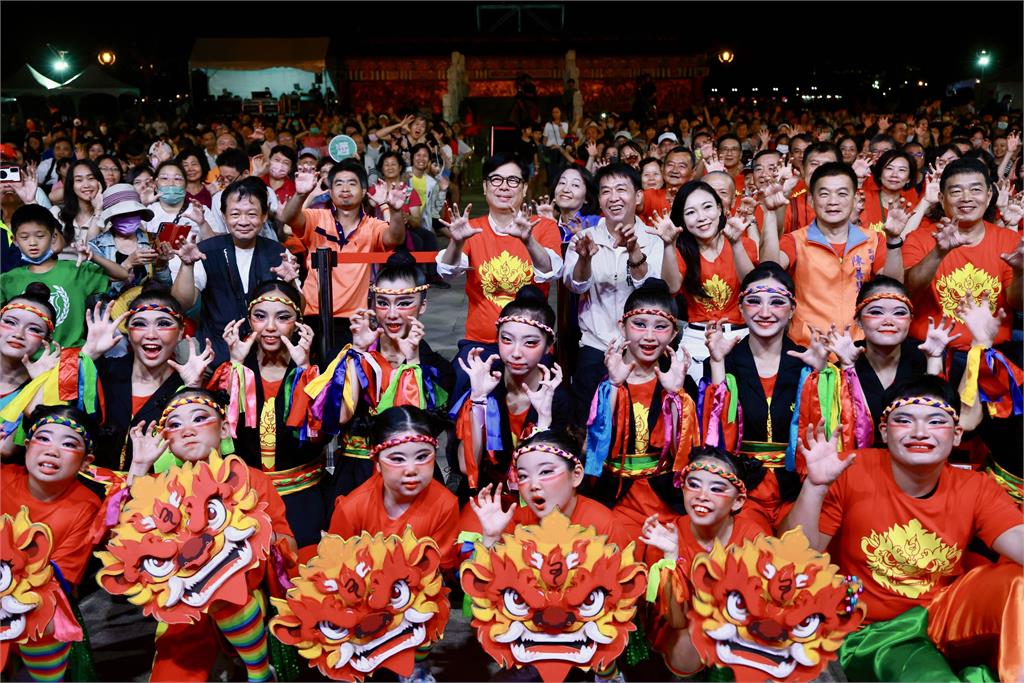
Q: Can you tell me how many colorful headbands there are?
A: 14